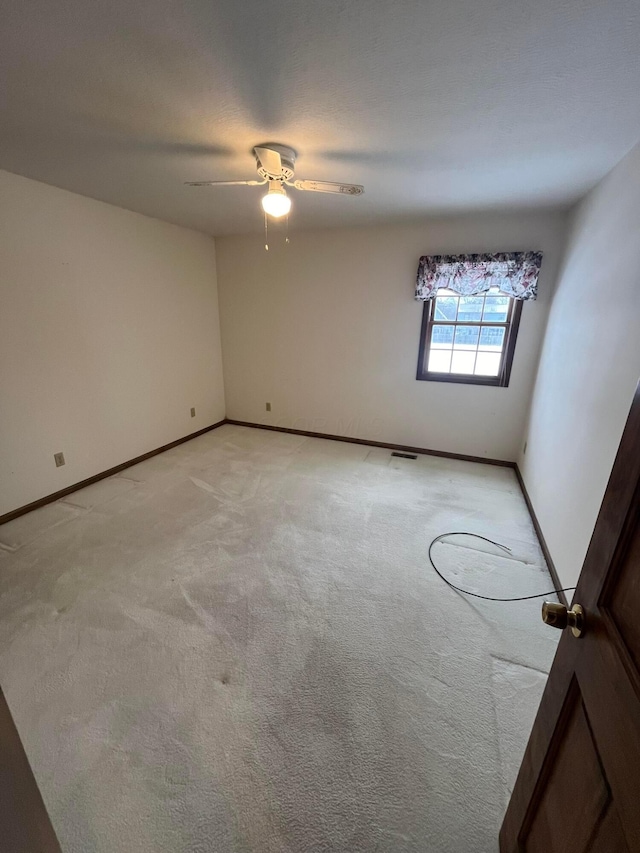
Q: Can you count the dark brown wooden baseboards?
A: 3